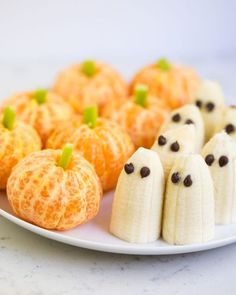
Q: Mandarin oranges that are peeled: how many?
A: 7